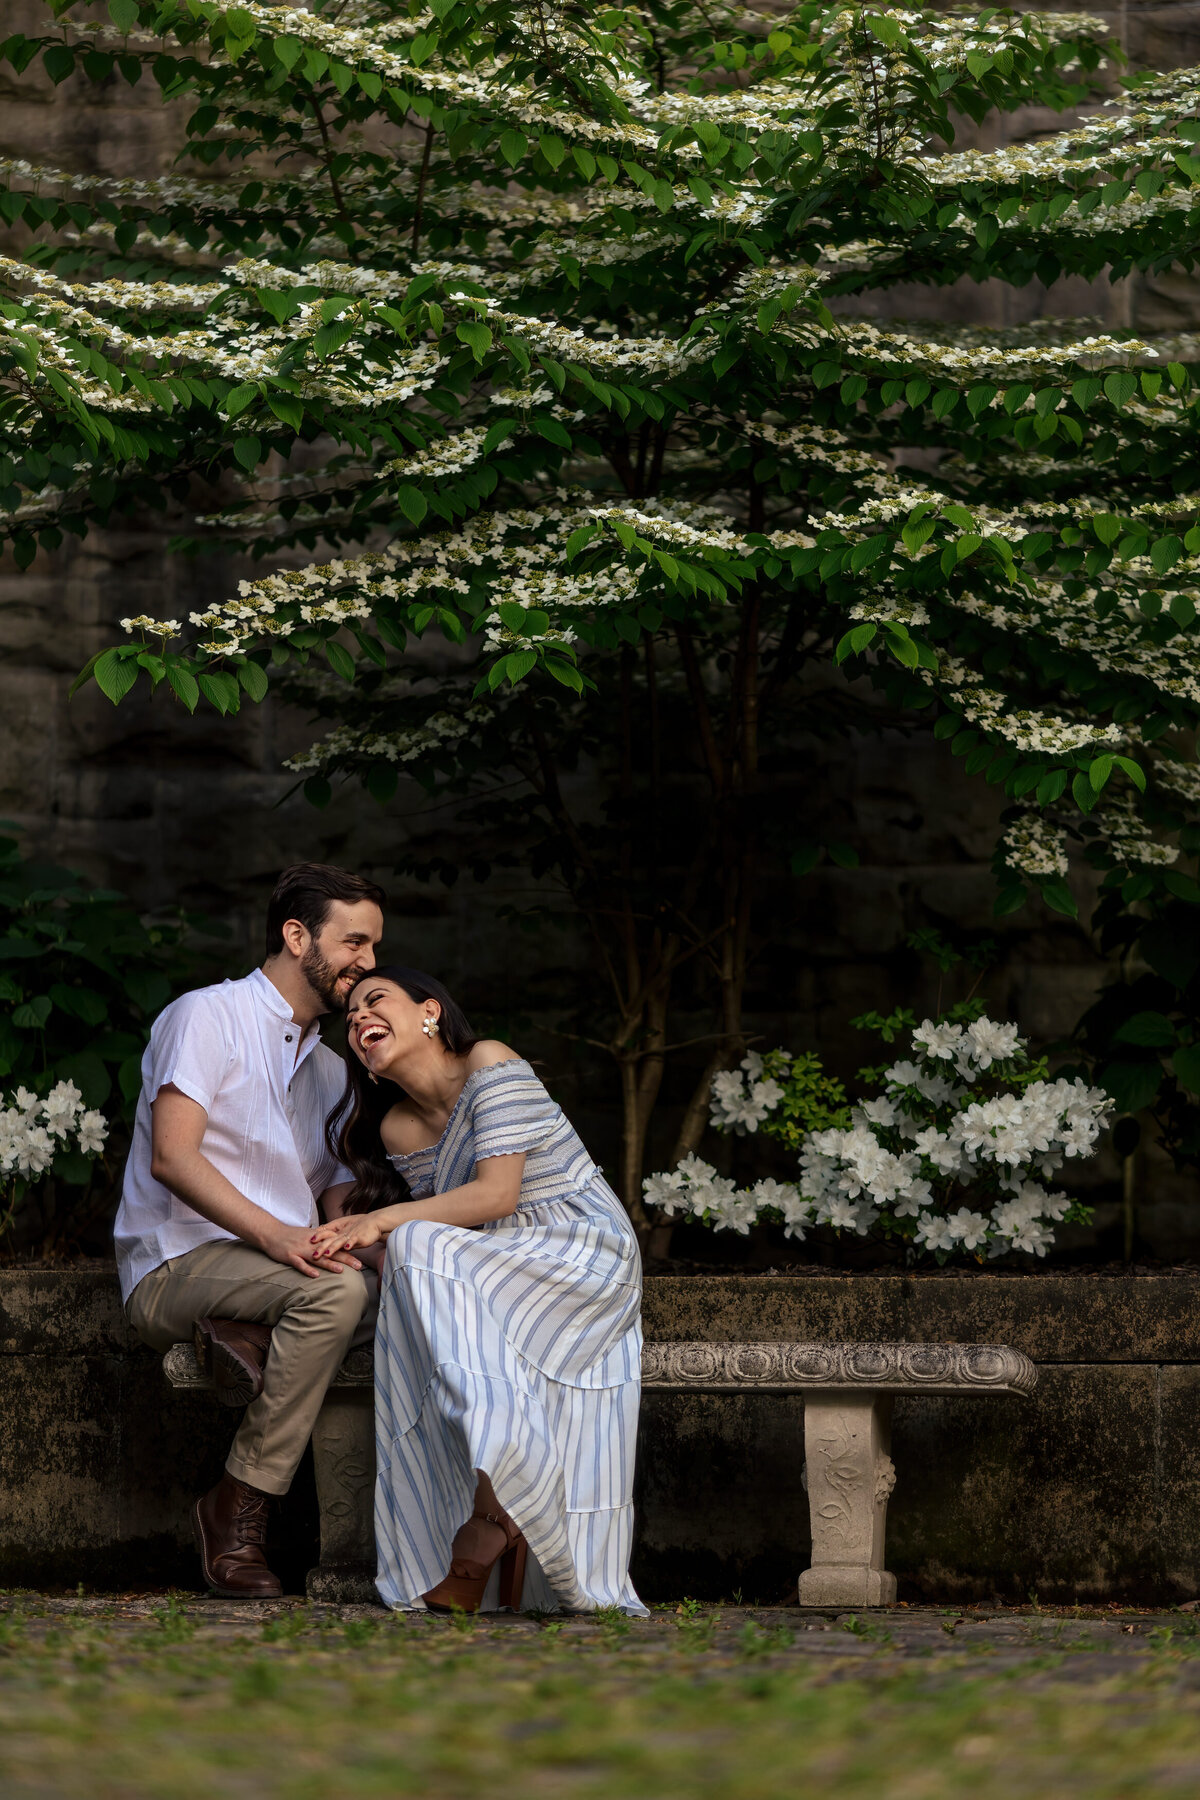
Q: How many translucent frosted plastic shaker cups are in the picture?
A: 0